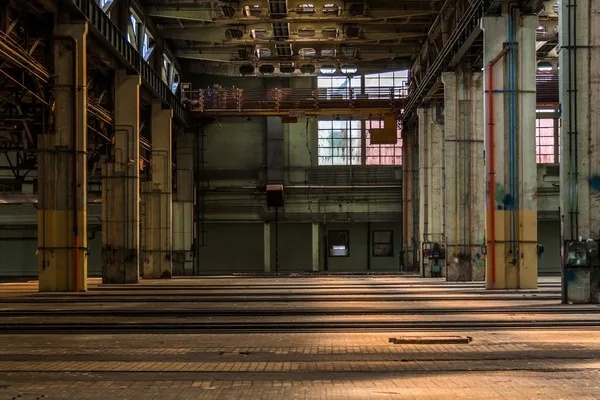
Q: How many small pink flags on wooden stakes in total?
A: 0